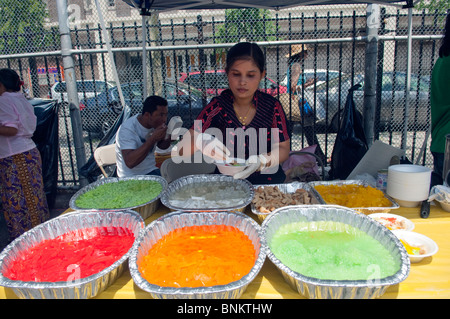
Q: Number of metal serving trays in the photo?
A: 7